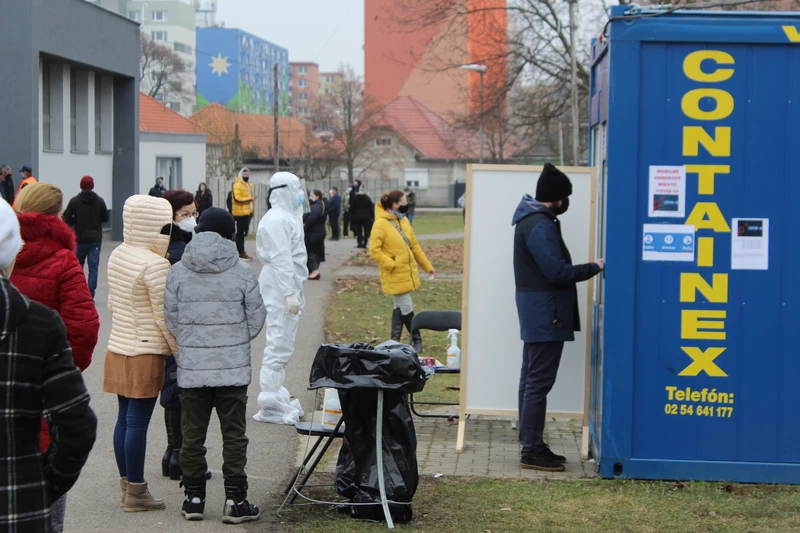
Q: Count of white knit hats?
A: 1